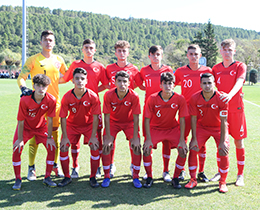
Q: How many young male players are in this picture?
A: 11